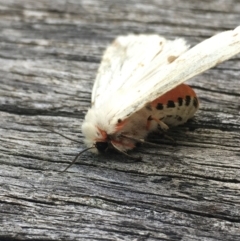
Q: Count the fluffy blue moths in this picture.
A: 0